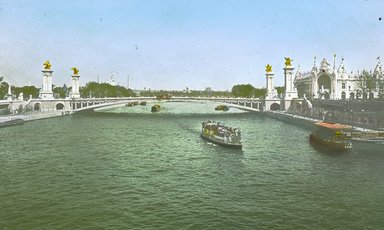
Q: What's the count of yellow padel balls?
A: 0